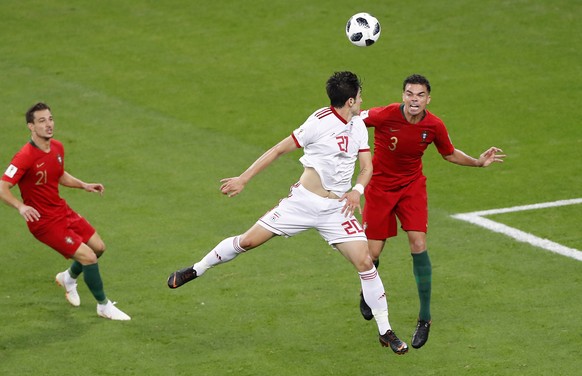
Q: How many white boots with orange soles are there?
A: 2